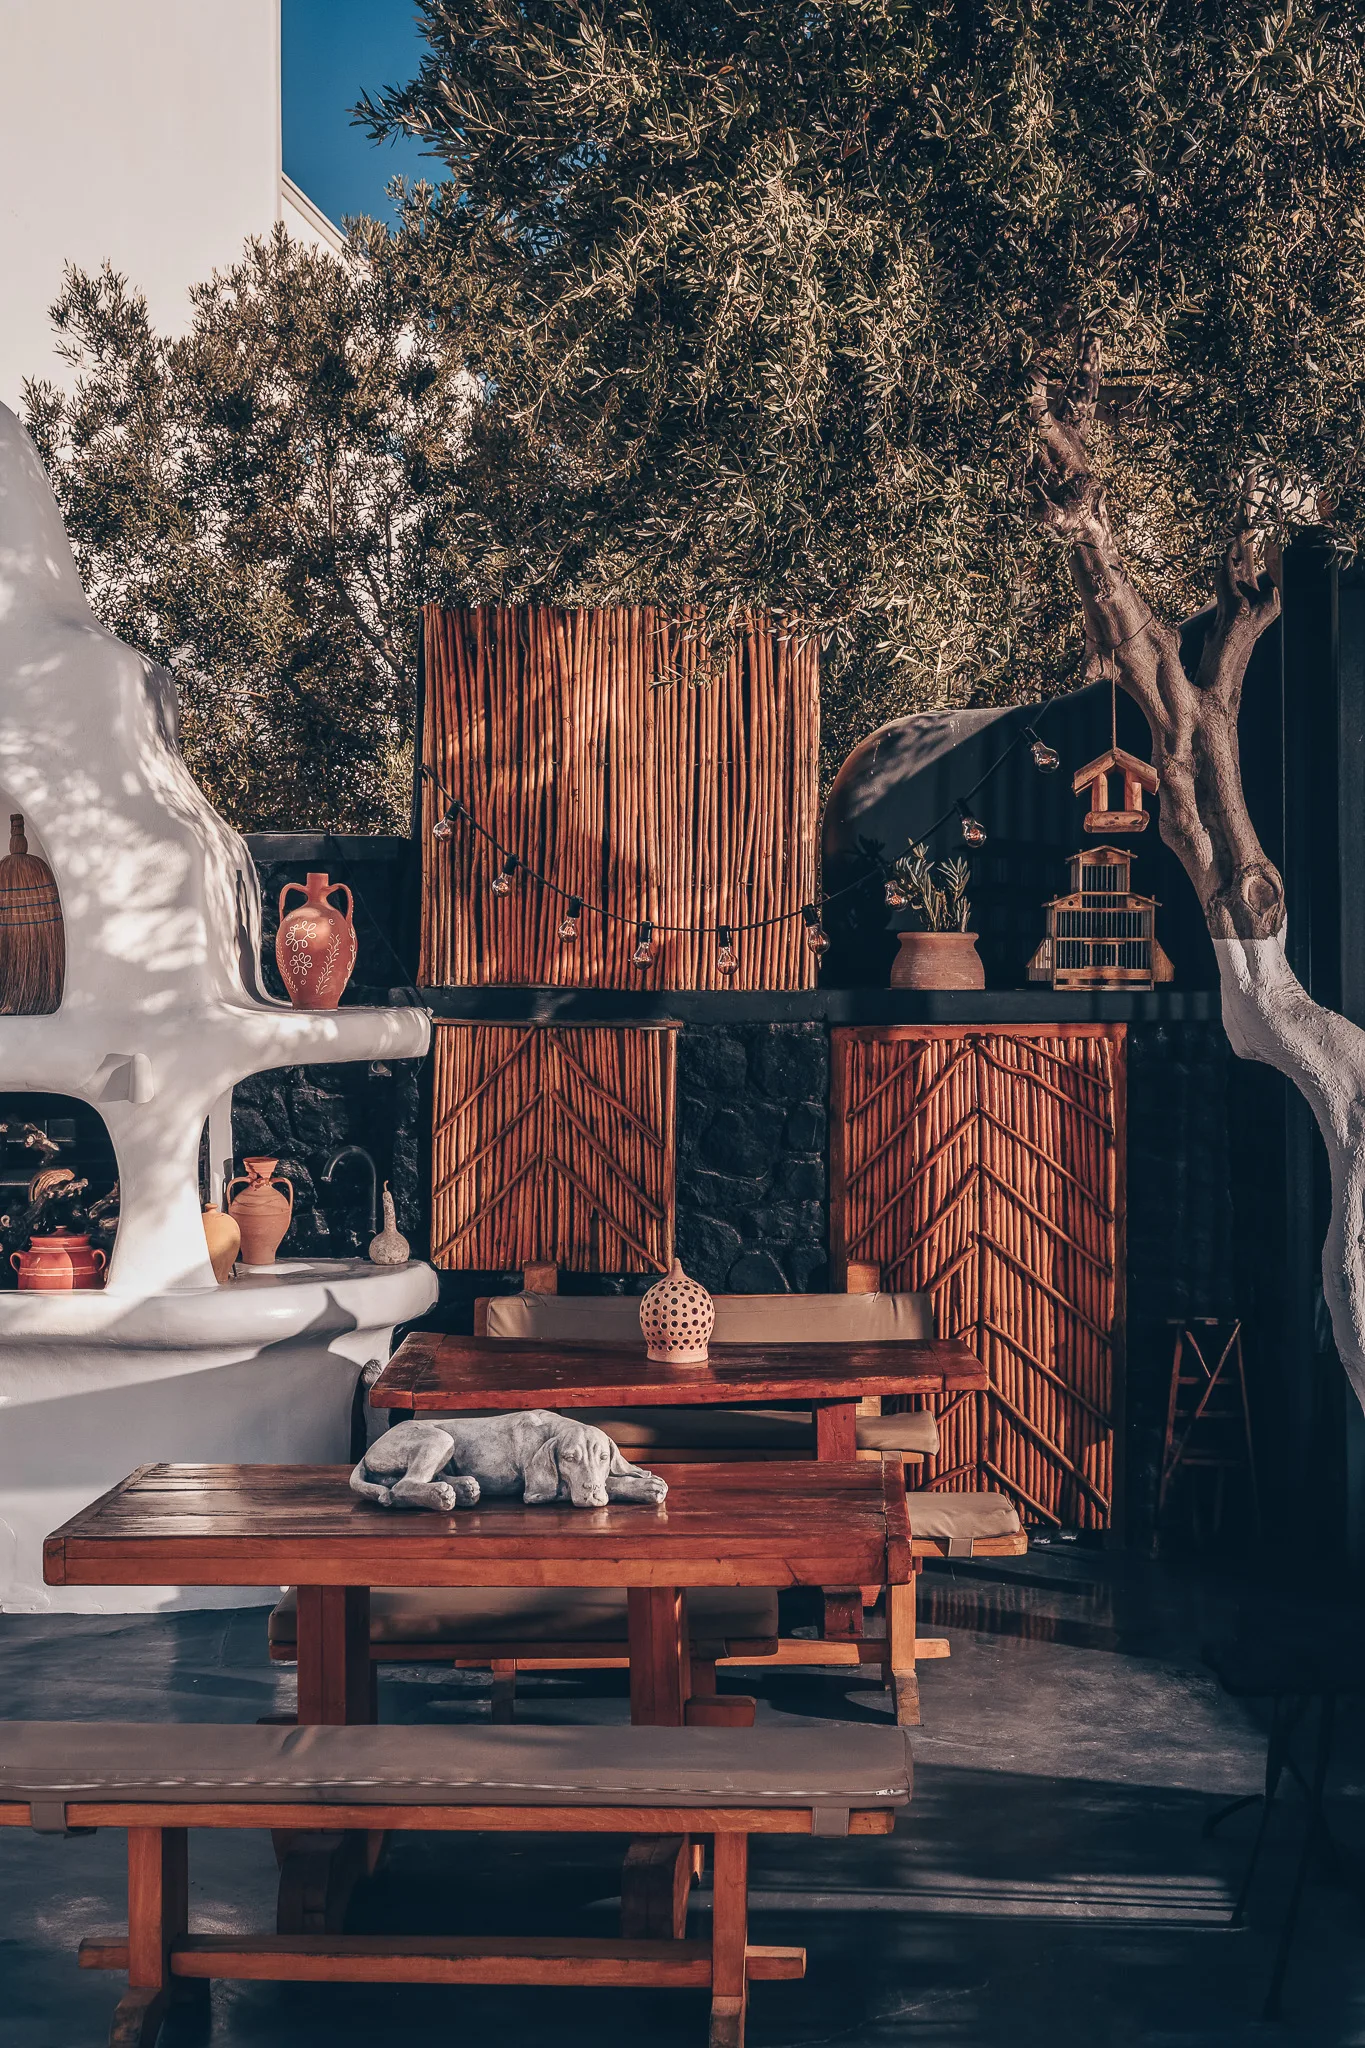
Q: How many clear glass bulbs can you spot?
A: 9